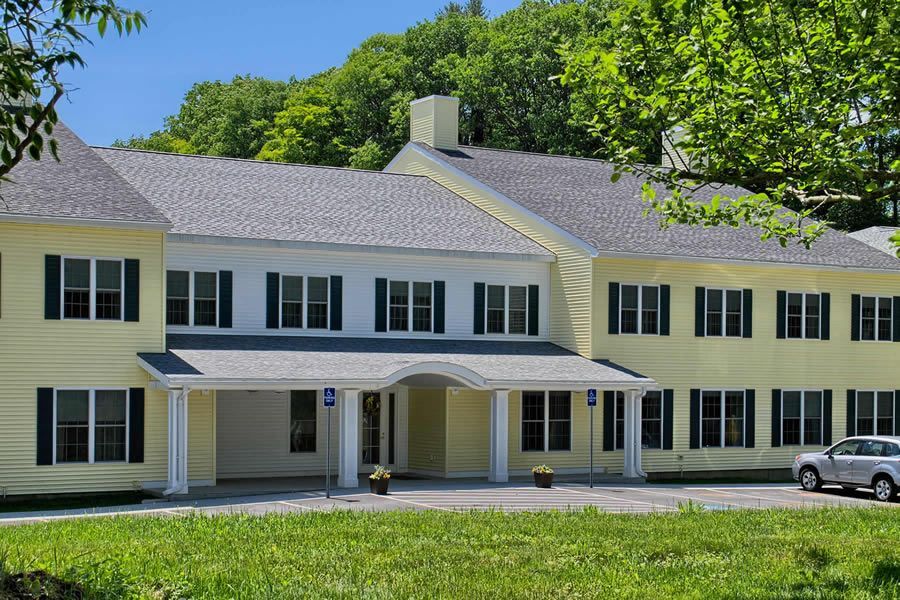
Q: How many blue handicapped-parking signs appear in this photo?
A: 2